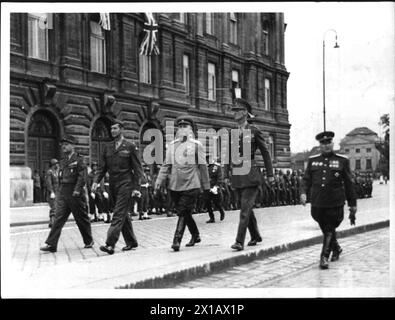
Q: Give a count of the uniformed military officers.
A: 5